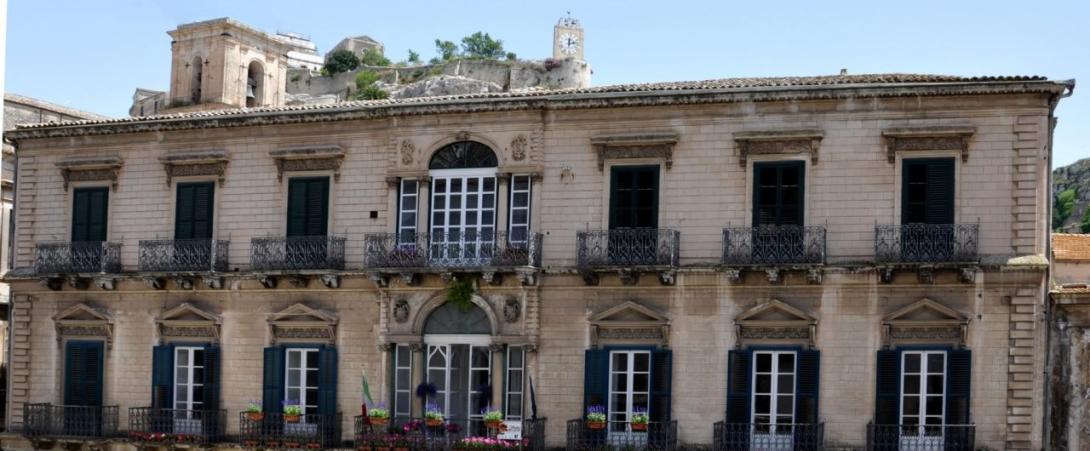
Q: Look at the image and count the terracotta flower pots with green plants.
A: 7